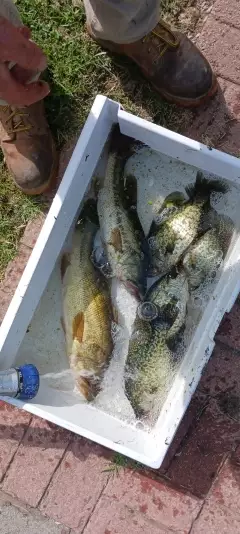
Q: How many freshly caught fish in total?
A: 6